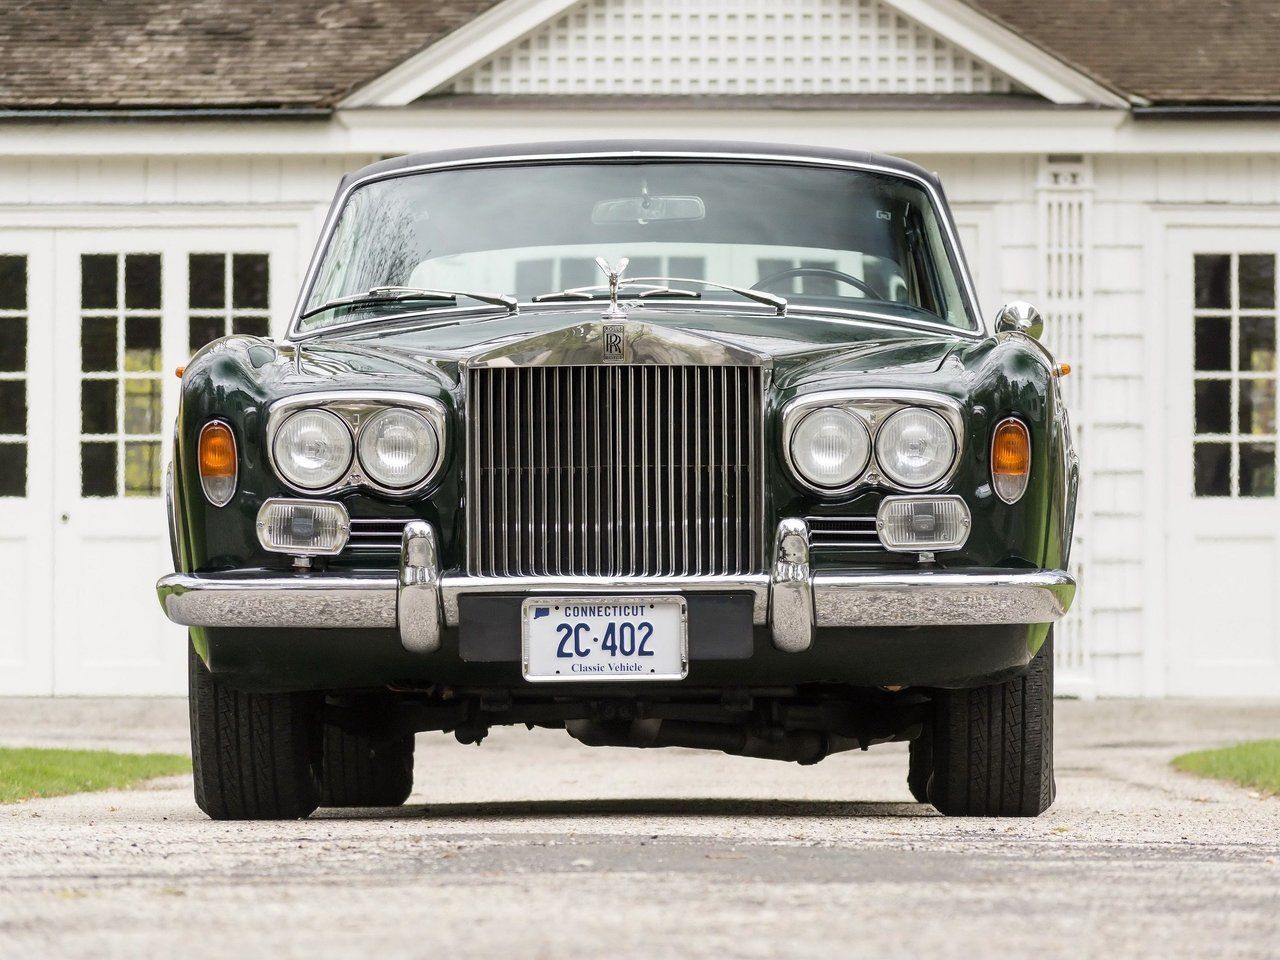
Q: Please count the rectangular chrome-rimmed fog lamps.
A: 2